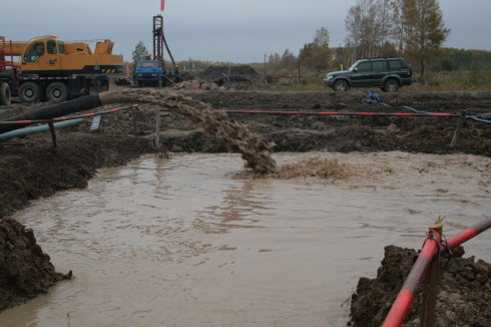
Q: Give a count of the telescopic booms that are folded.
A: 1